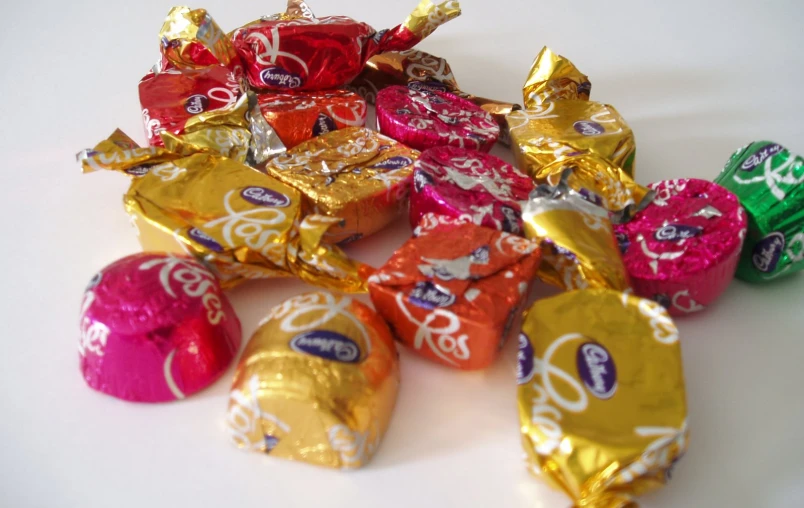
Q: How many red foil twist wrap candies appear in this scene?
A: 2